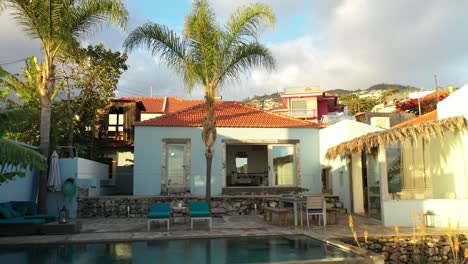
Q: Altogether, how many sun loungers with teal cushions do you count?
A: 2